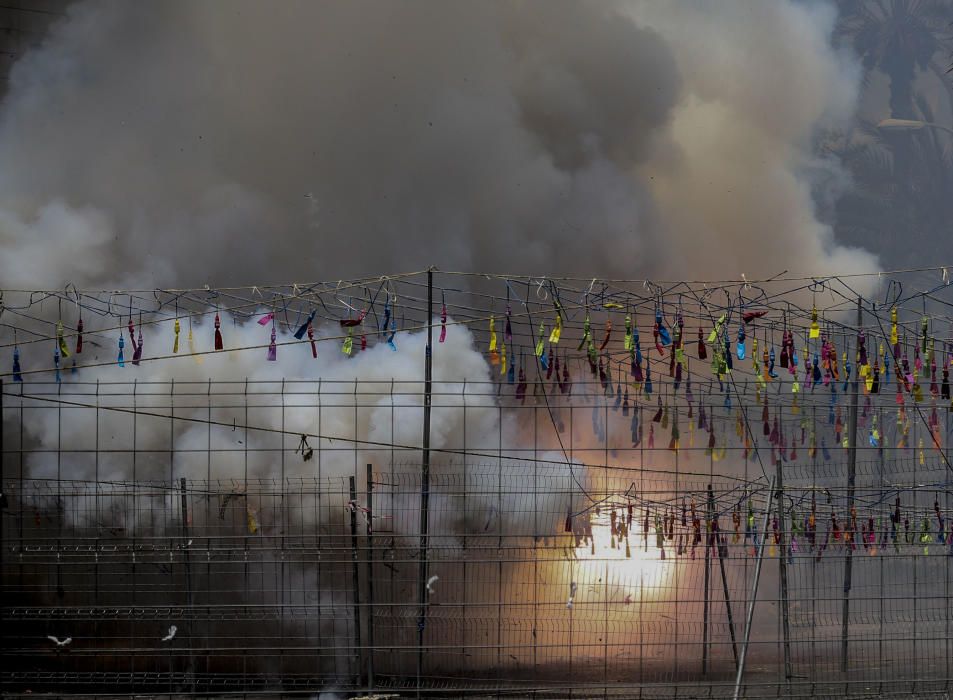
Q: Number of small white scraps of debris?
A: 4